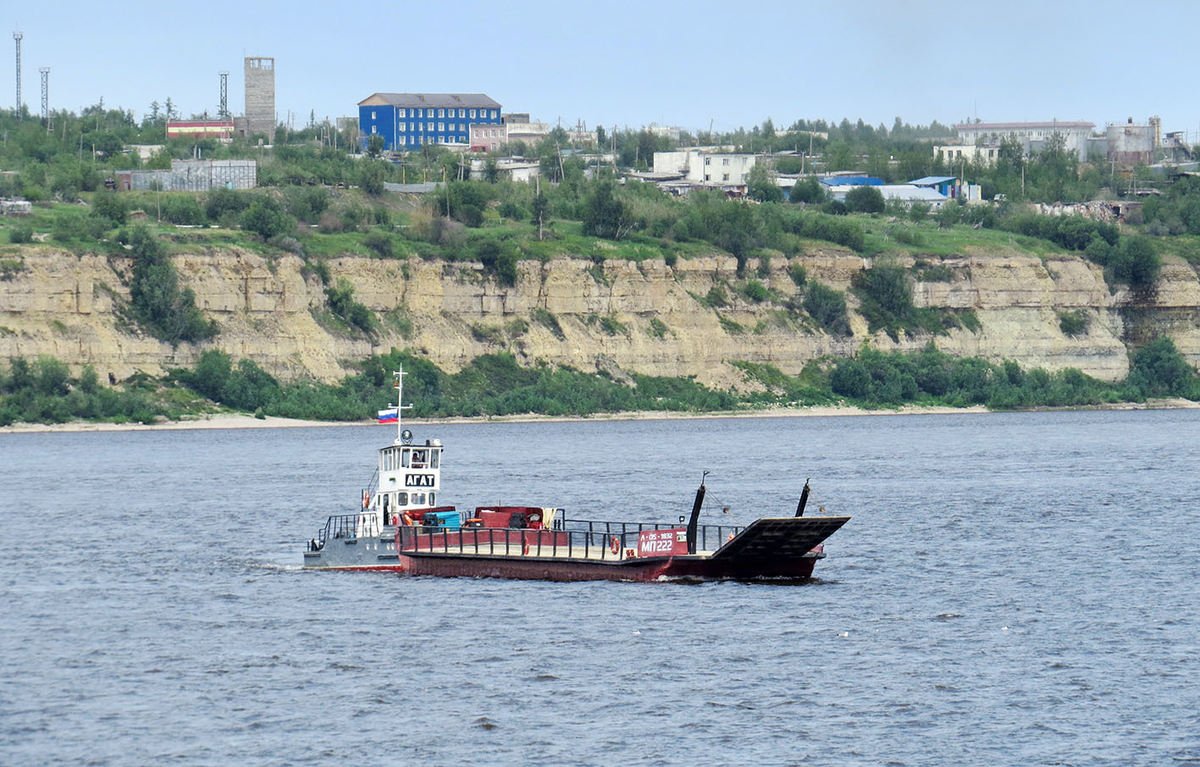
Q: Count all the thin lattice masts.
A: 3